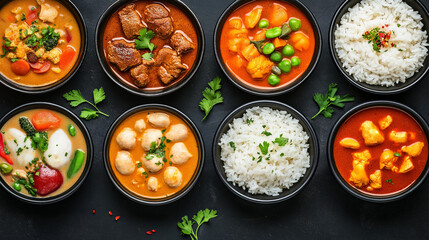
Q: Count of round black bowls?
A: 8